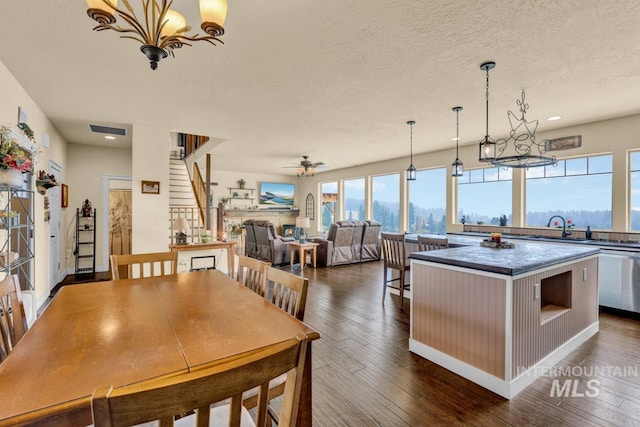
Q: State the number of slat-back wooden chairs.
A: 7